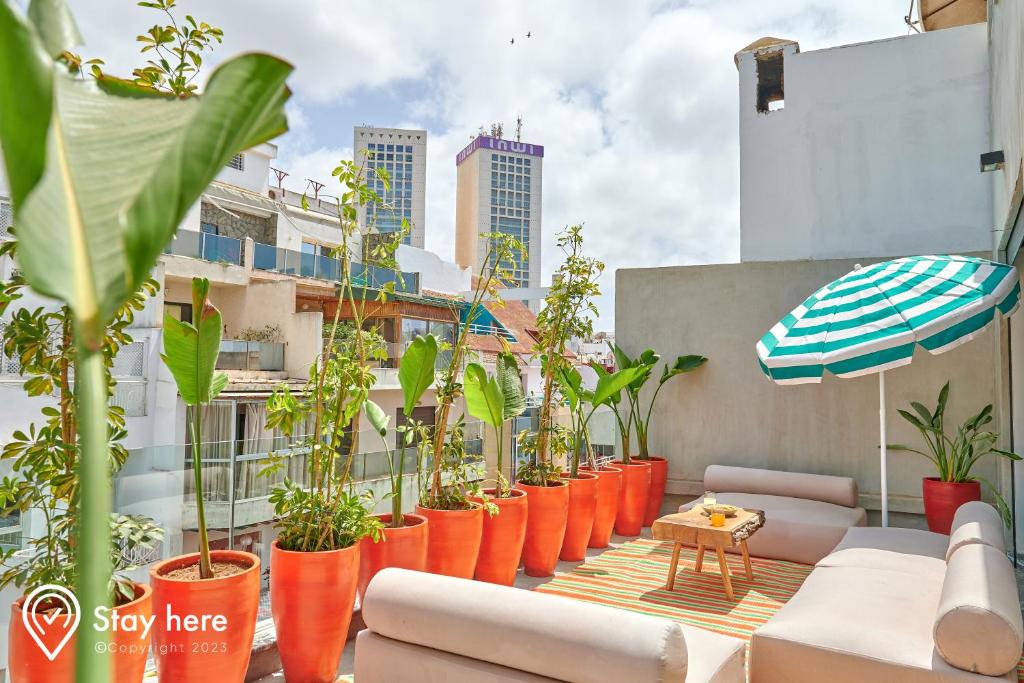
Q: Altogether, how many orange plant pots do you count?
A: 11